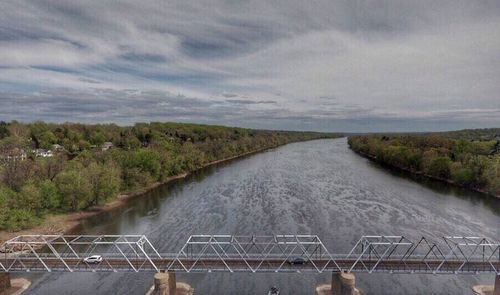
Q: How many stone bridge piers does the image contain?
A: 4